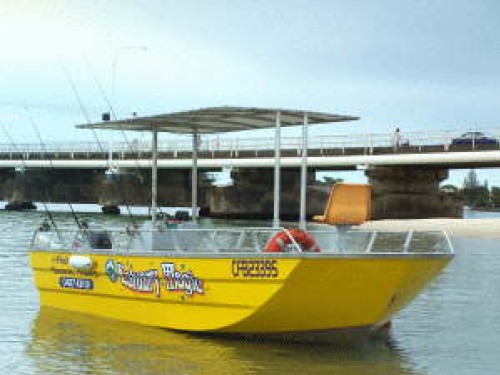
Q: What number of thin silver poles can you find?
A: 4